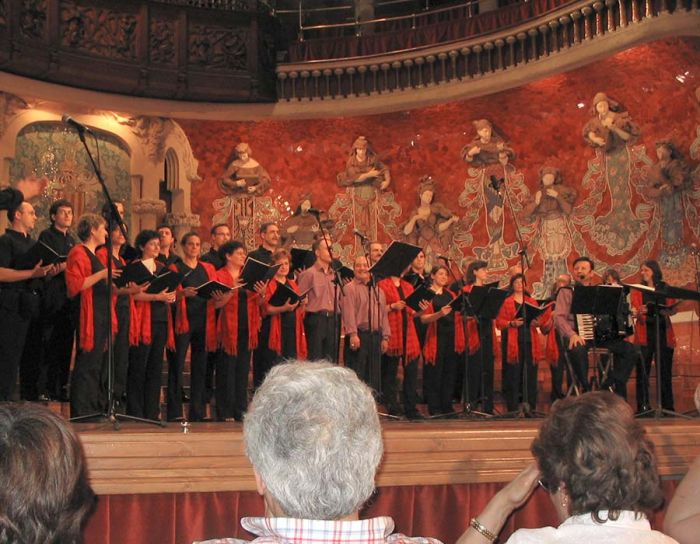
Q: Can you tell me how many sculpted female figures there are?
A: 8